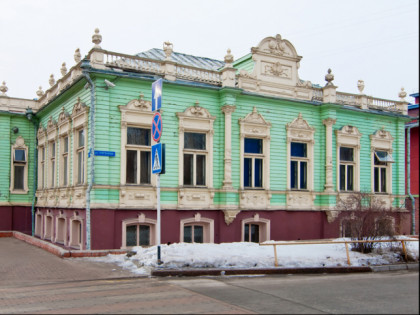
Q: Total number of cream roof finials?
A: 11